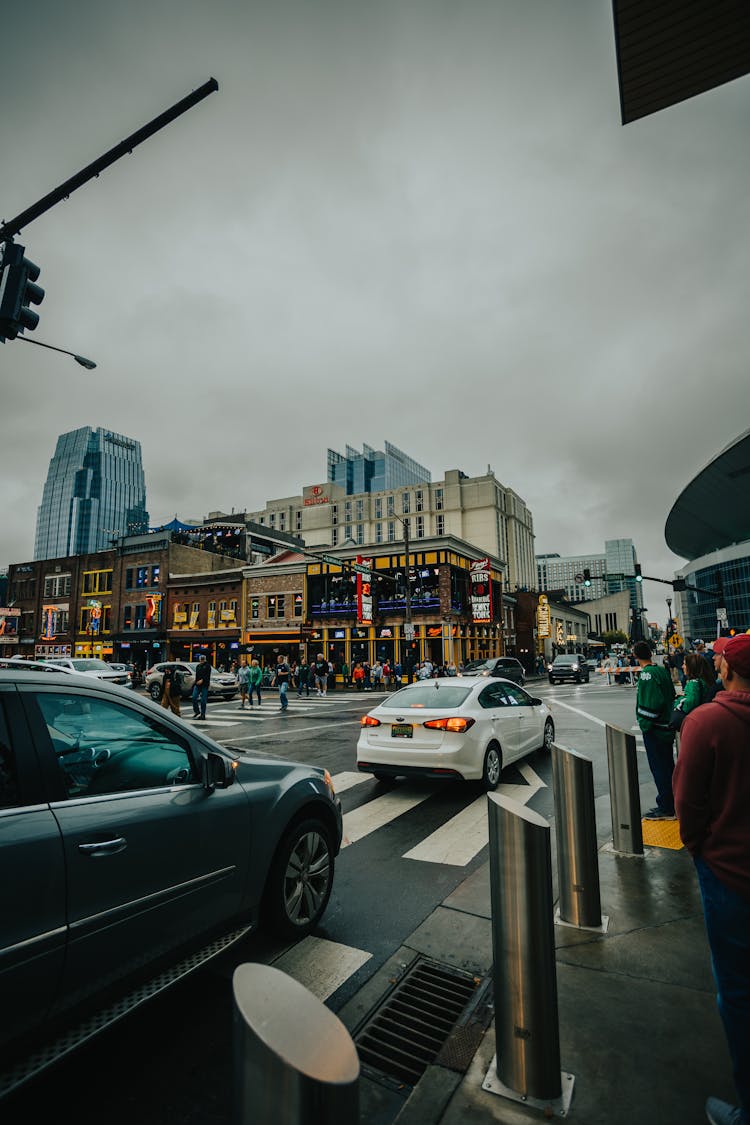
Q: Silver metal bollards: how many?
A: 4